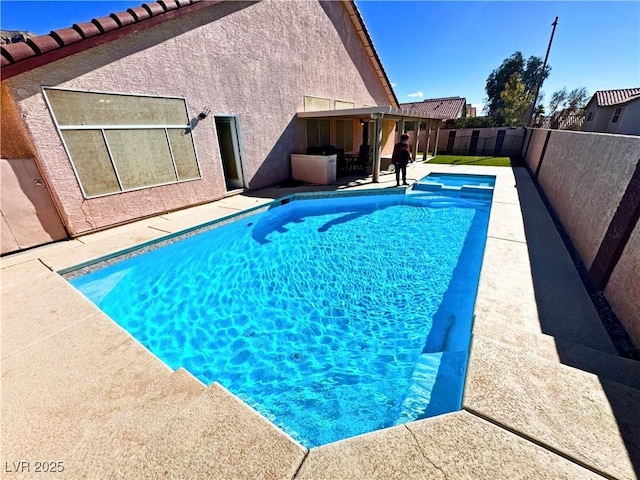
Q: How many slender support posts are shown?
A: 5